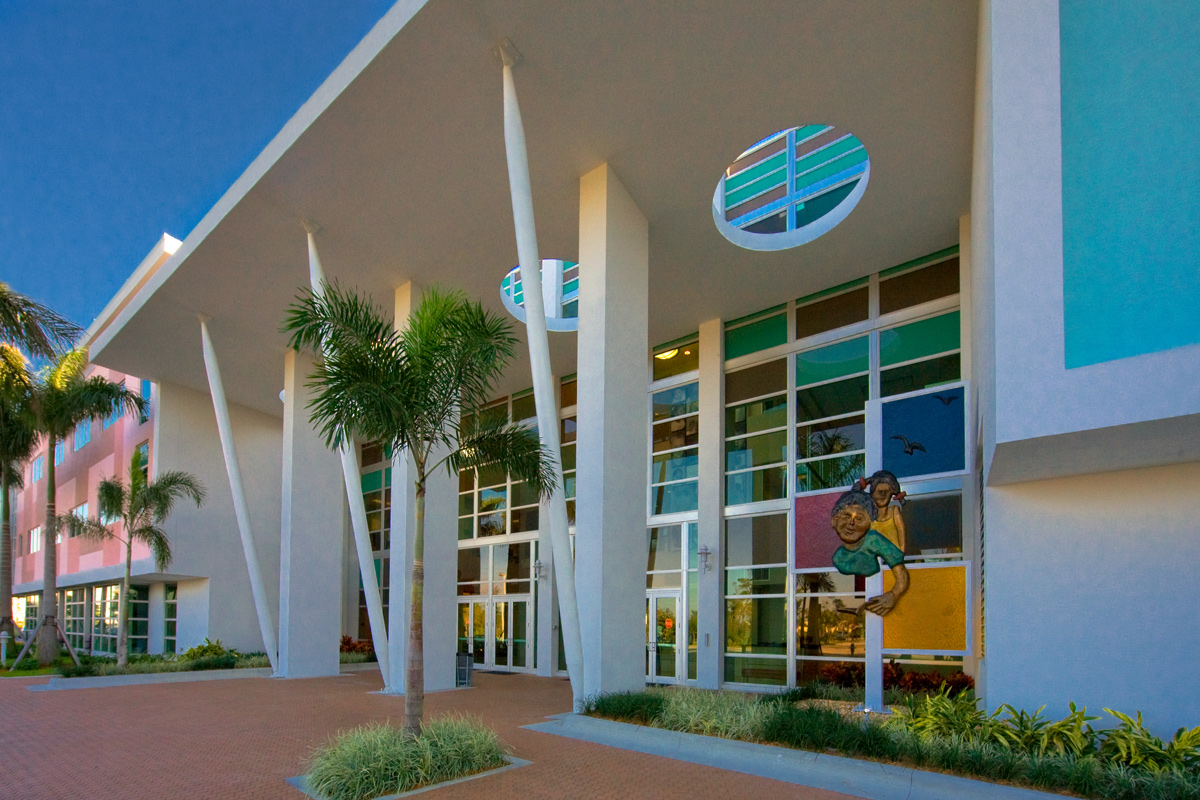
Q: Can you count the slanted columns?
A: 3